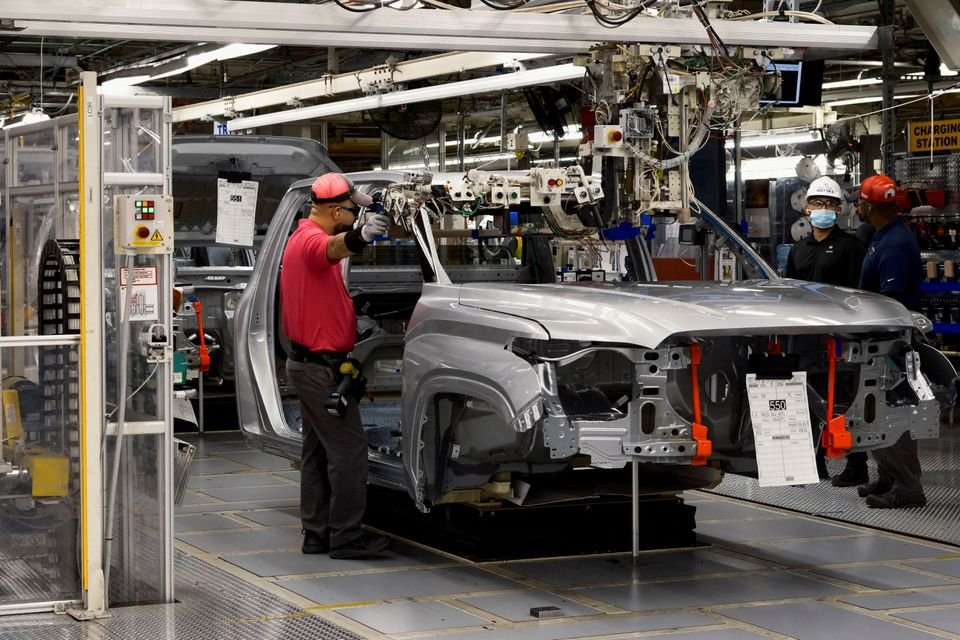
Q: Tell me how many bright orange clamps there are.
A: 3